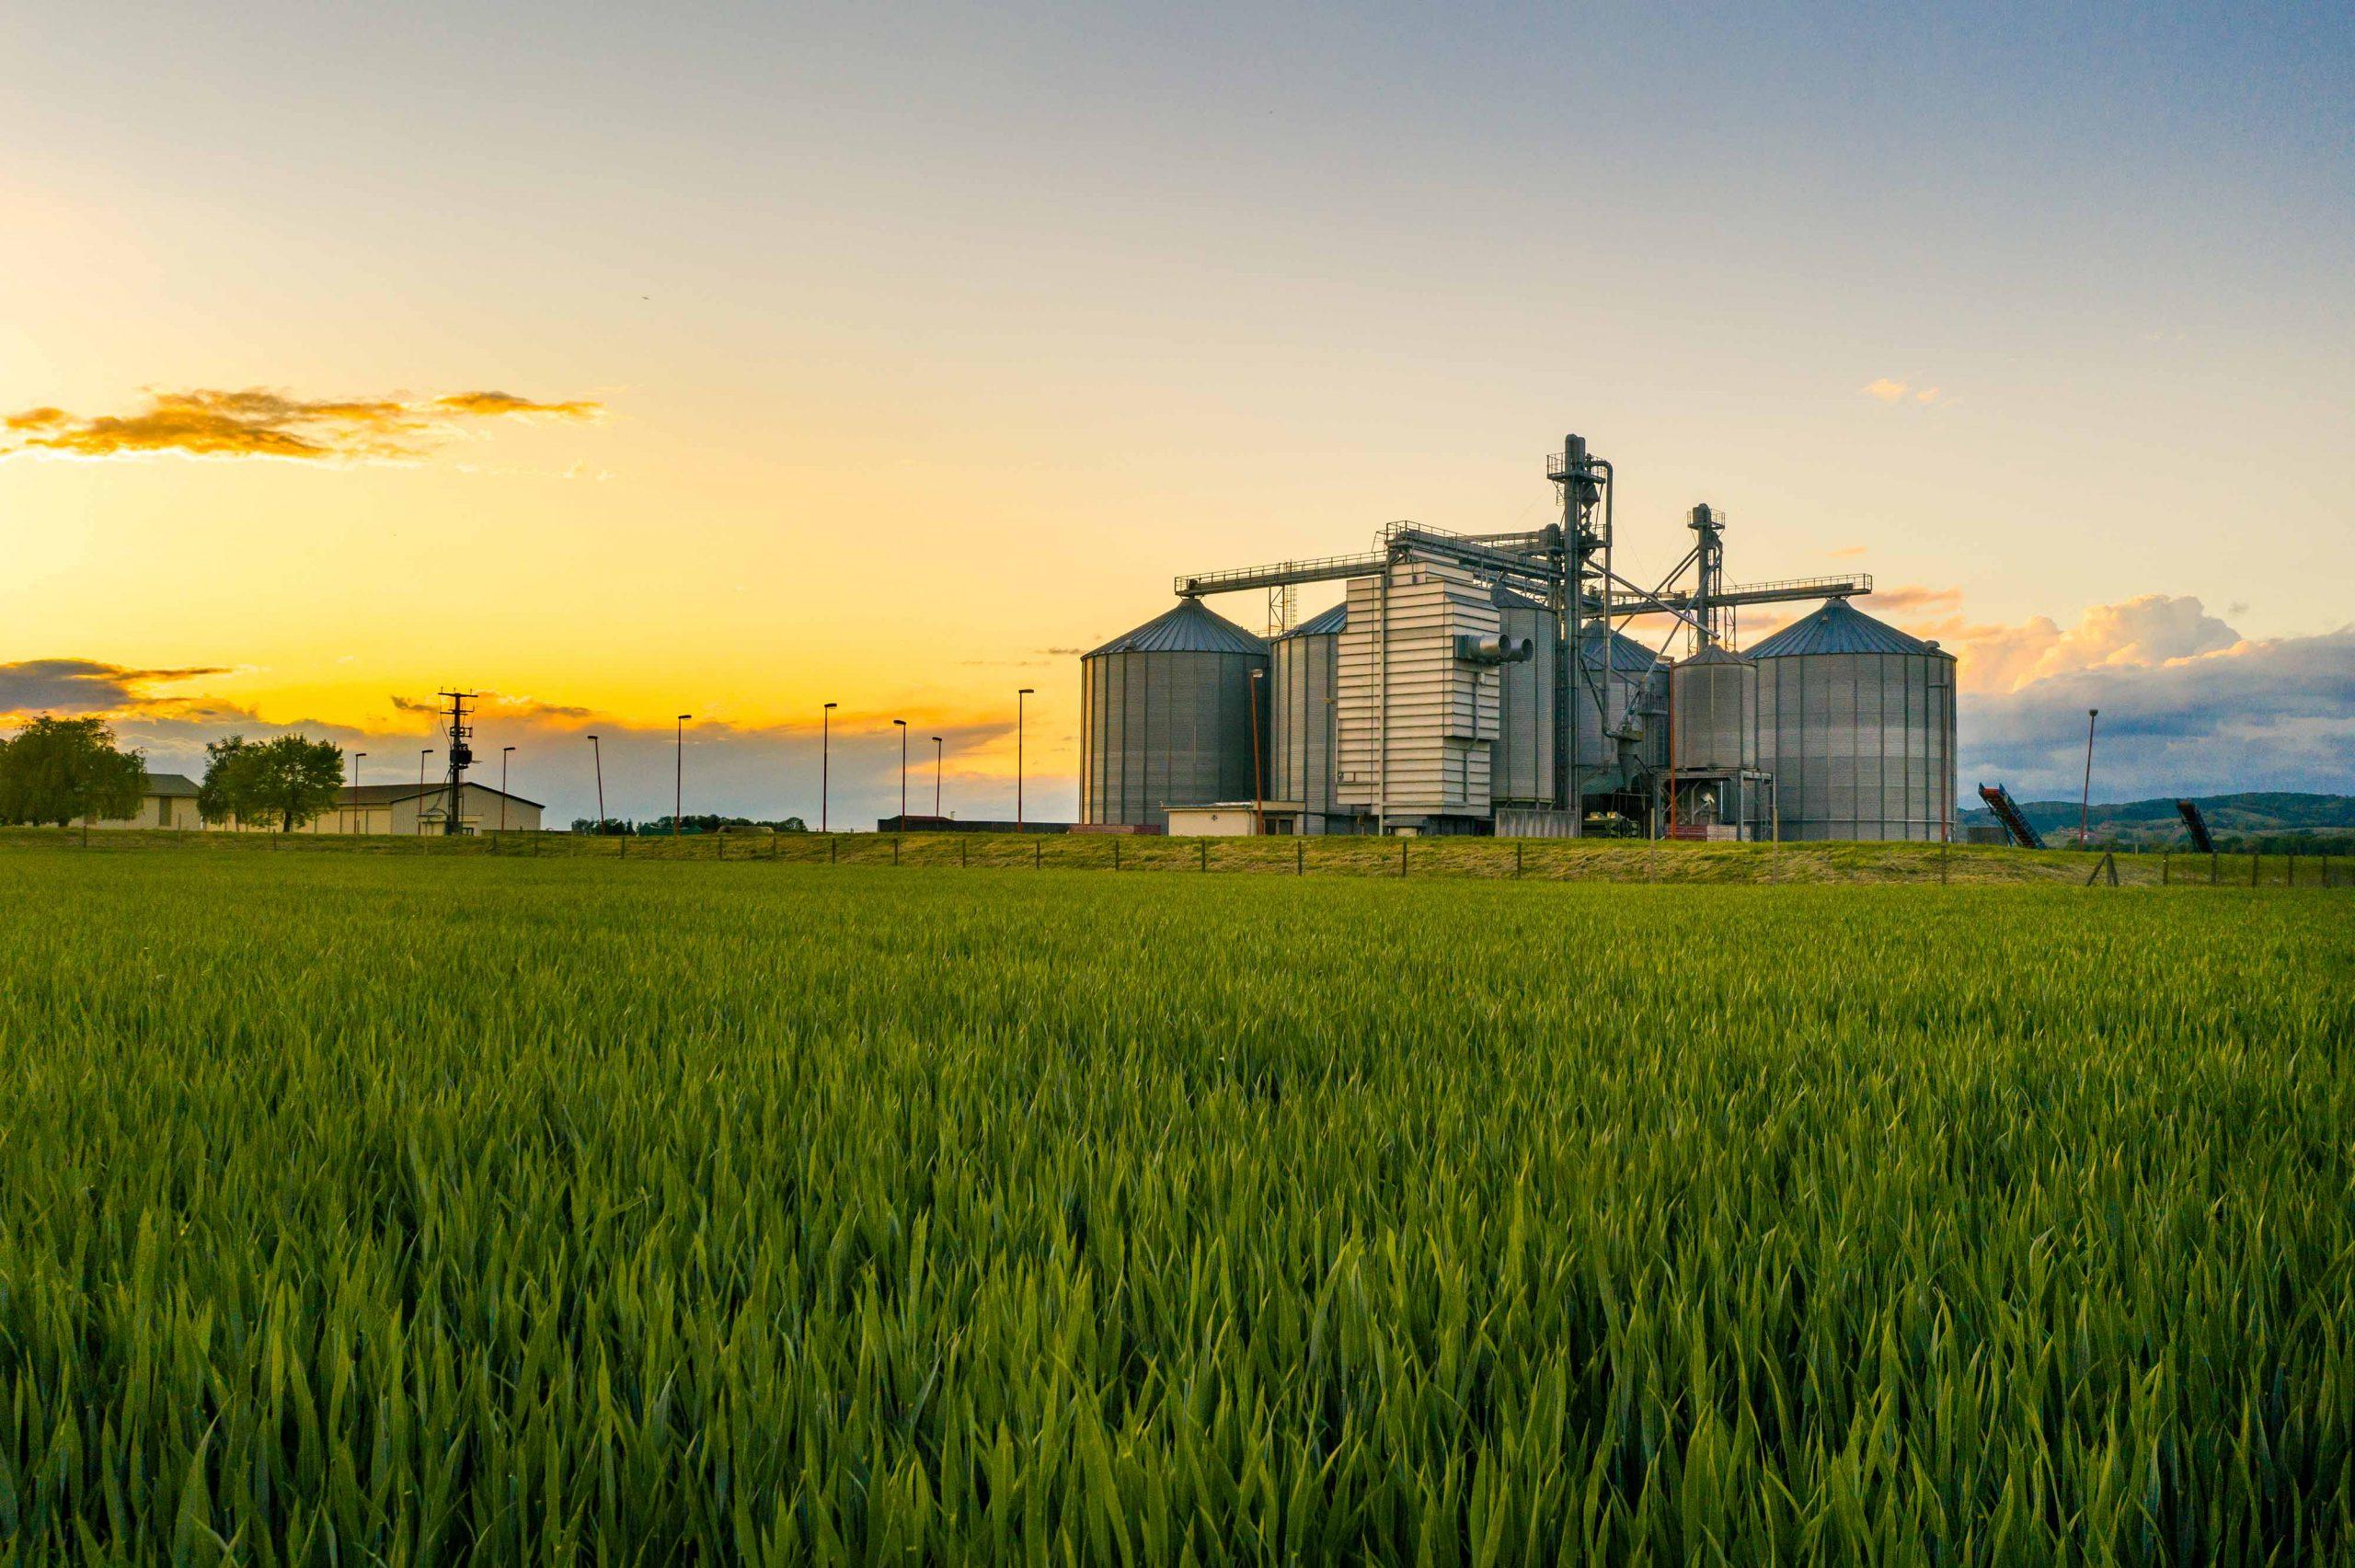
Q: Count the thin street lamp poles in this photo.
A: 13